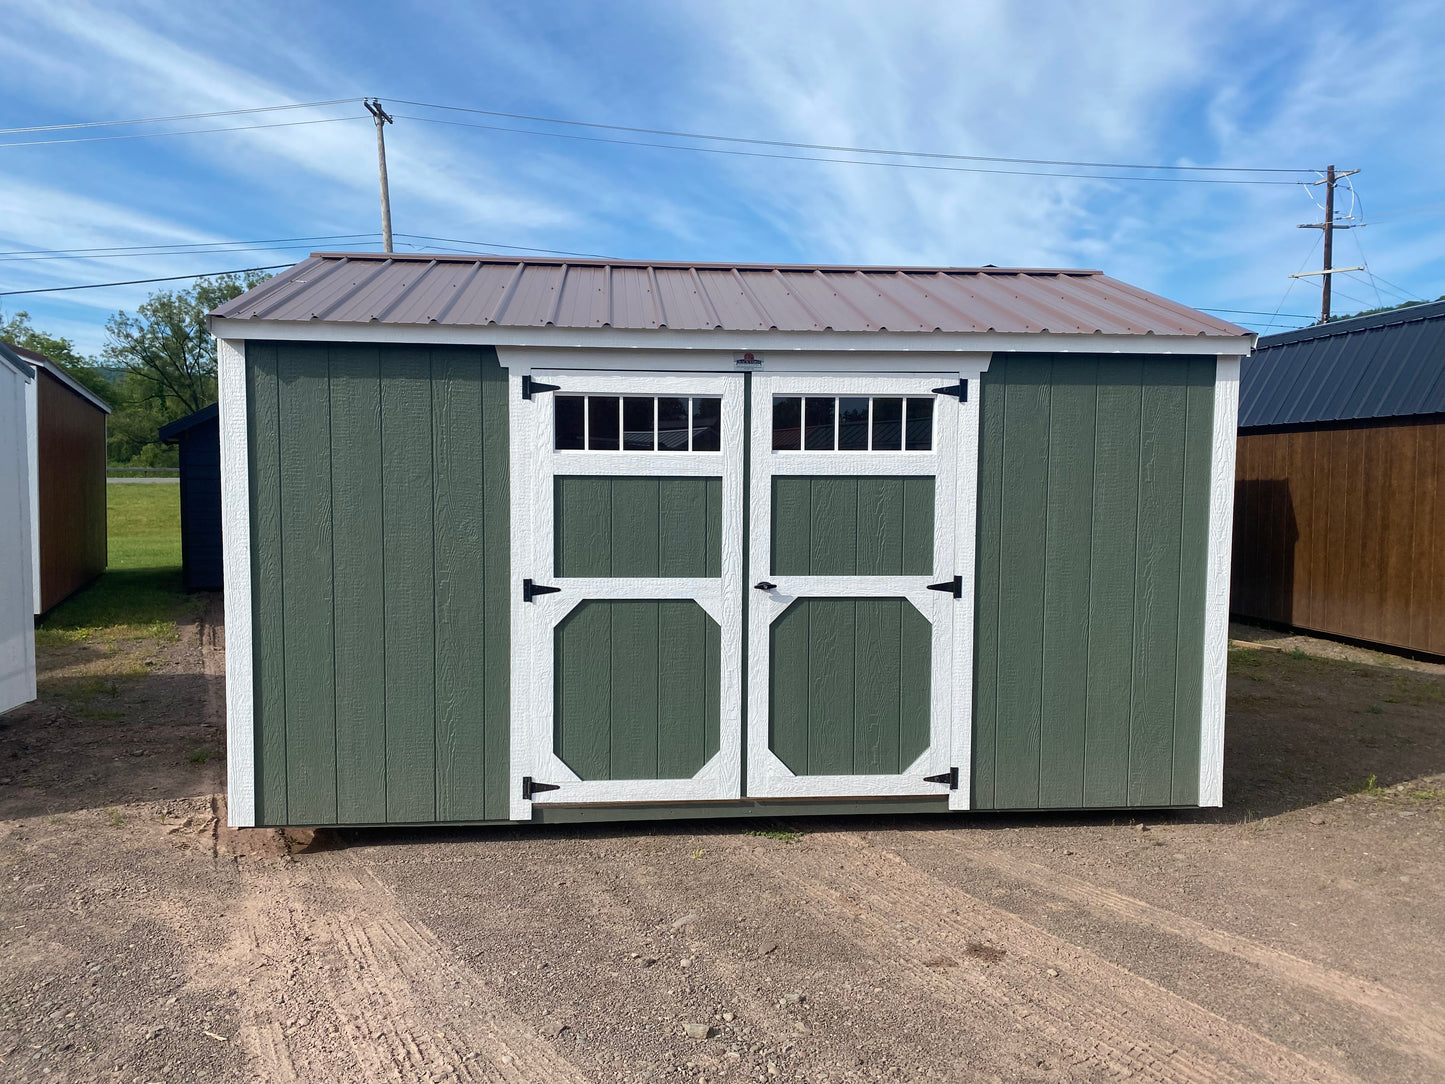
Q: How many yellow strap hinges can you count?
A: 0